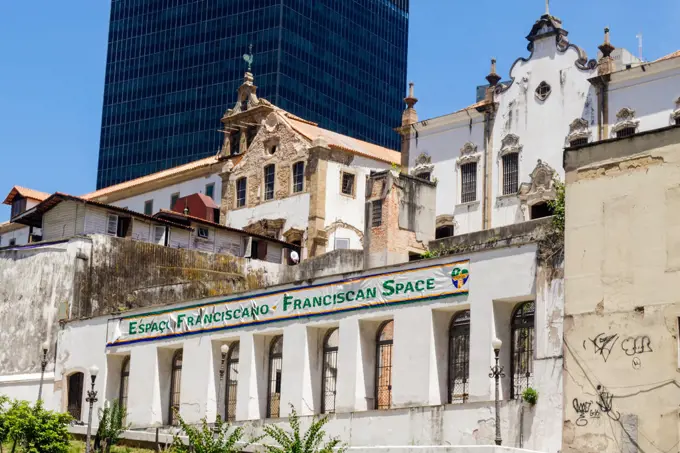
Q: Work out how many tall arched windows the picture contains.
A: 8